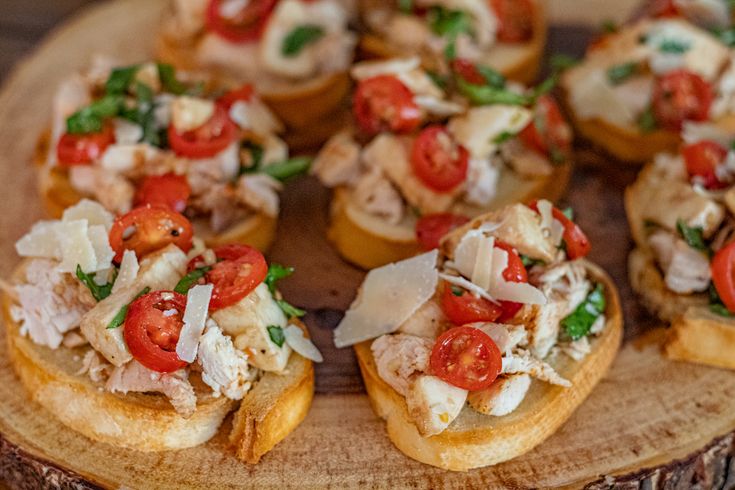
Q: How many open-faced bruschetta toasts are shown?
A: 8